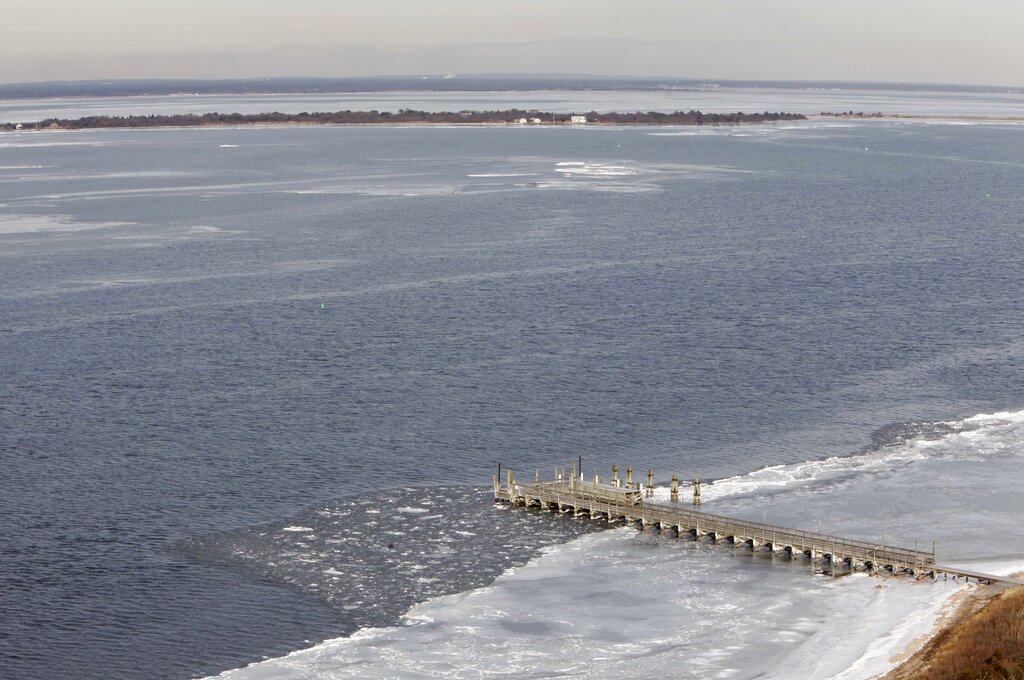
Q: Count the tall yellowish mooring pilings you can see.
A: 5